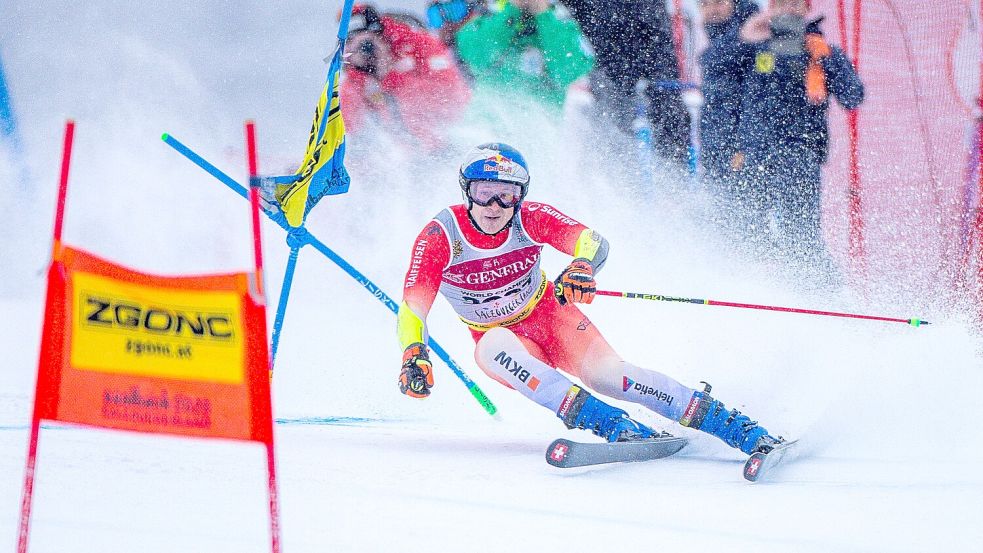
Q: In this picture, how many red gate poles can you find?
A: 2